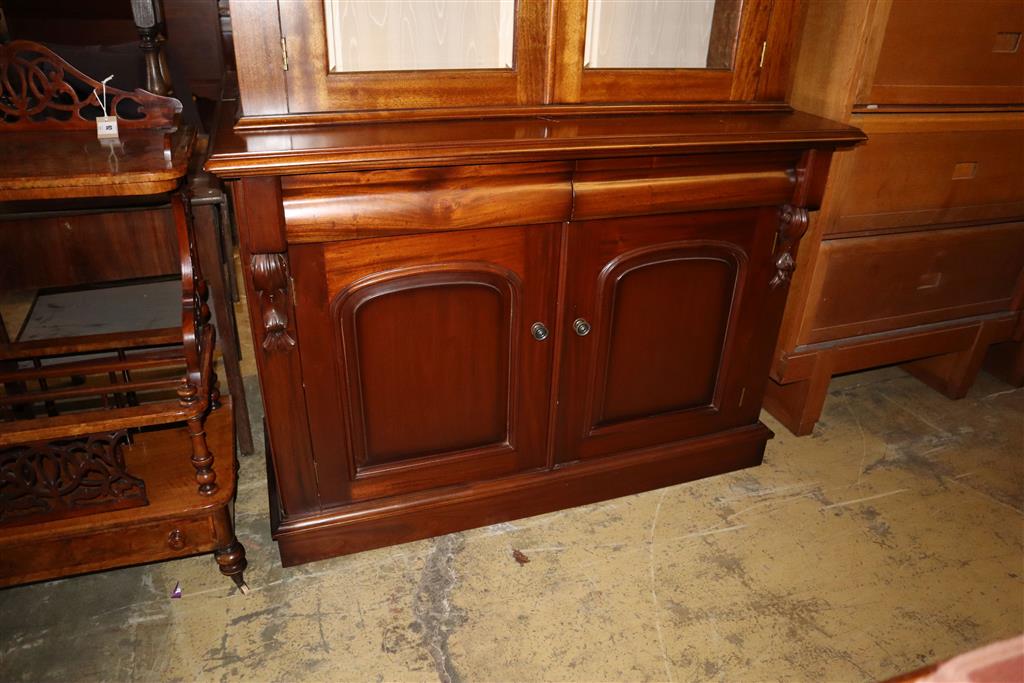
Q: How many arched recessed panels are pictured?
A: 2